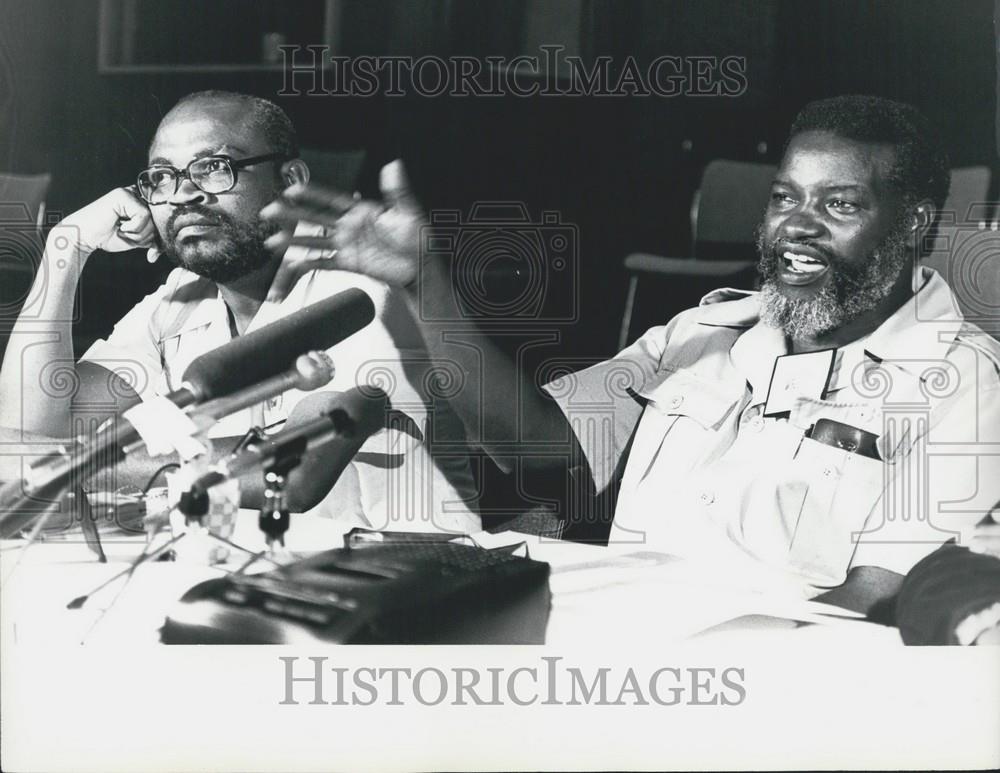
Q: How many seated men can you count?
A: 2